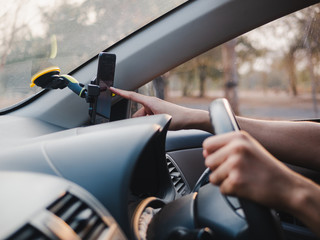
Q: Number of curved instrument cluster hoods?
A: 1